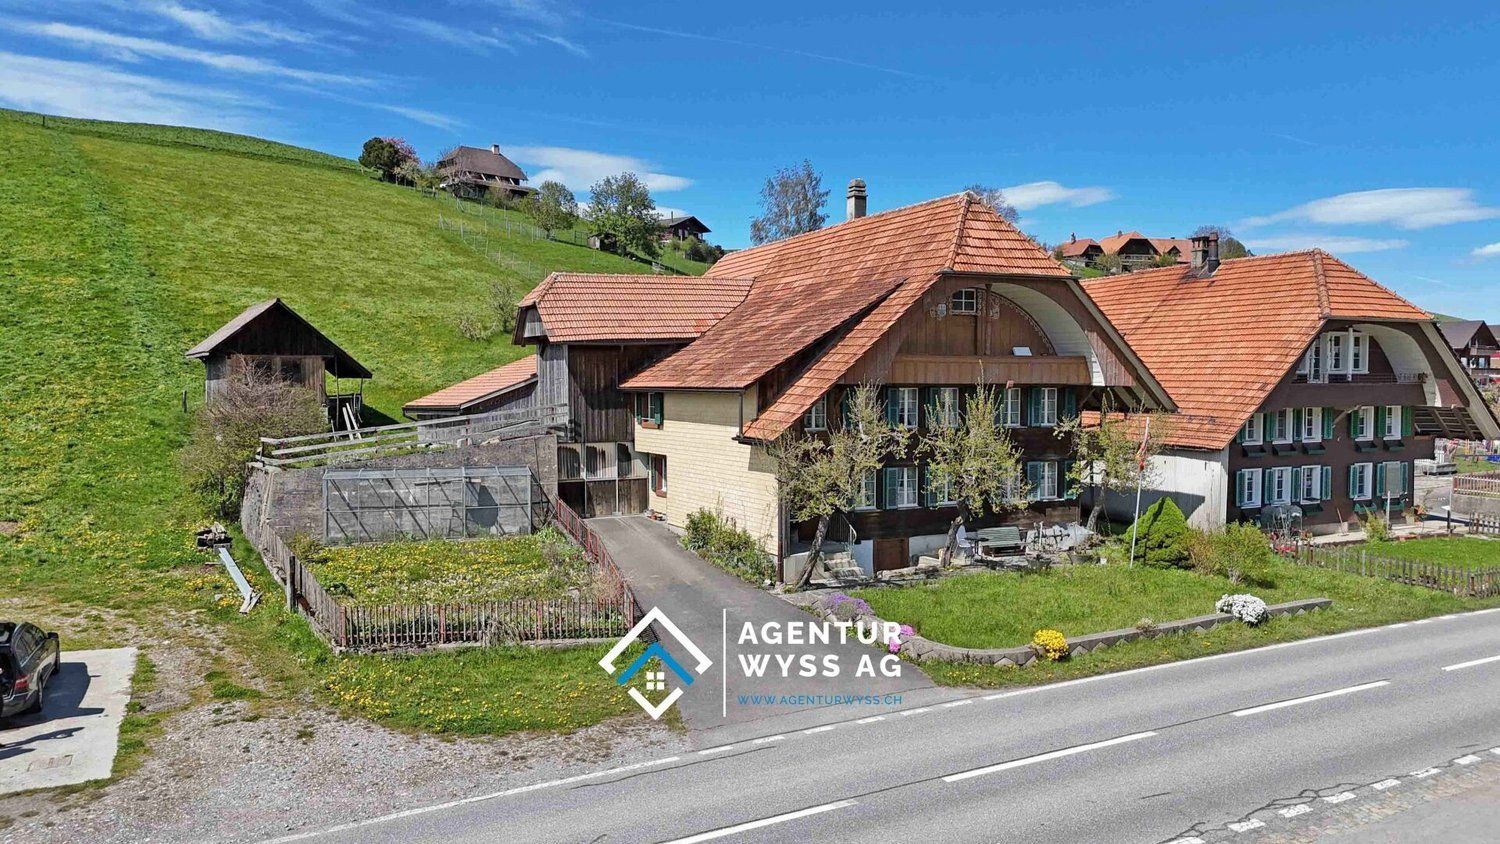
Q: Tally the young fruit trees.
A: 3